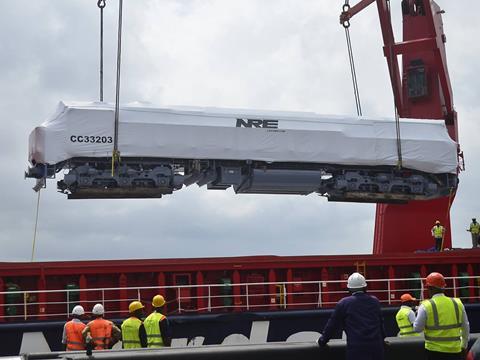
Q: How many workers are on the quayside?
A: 7